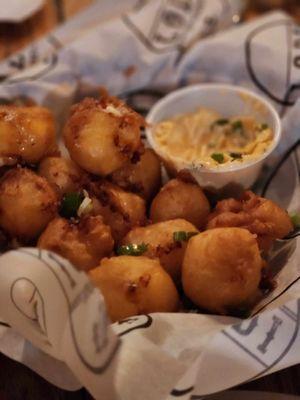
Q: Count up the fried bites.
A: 12